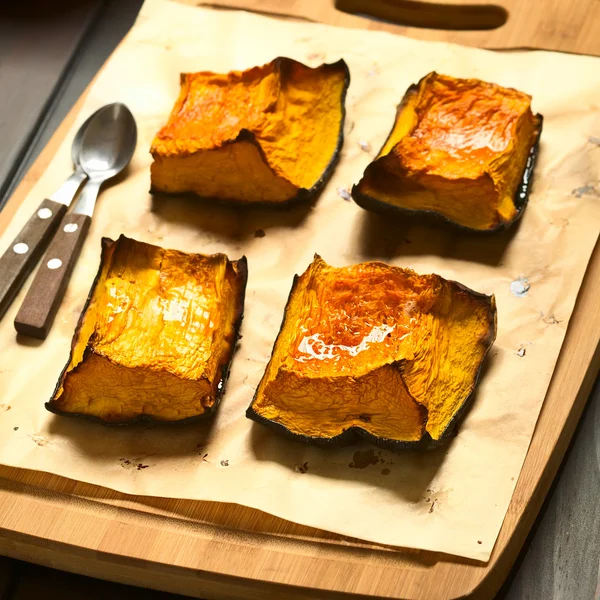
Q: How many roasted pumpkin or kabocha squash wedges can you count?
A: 4